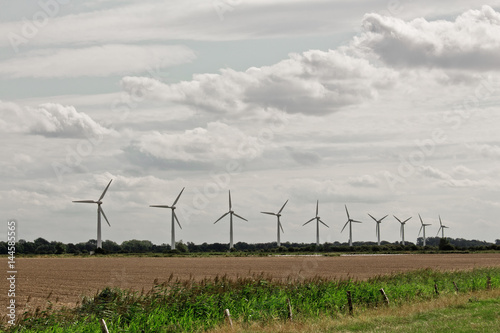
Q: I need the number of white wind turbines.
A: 10